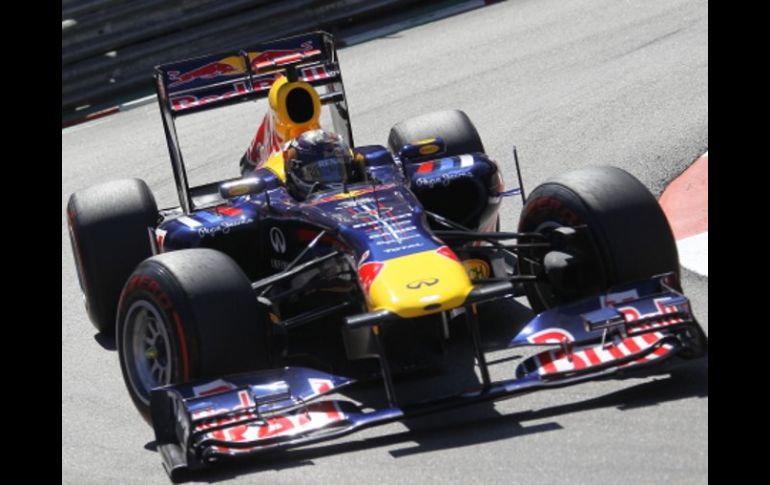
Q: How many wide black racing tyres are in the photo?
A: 4